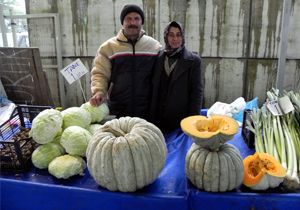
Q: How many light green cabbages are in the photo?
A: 7